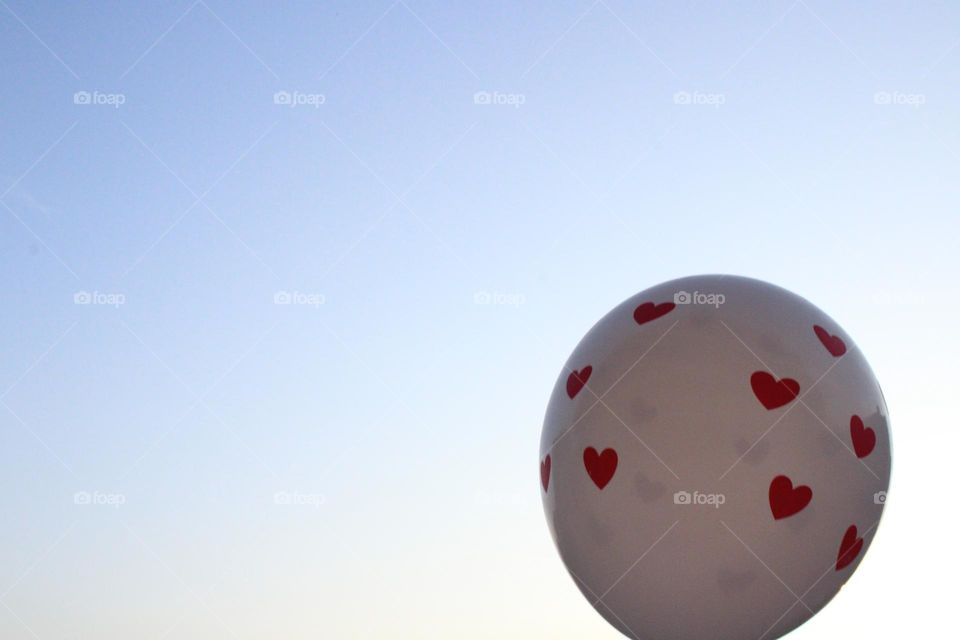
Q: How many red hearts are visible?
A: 9